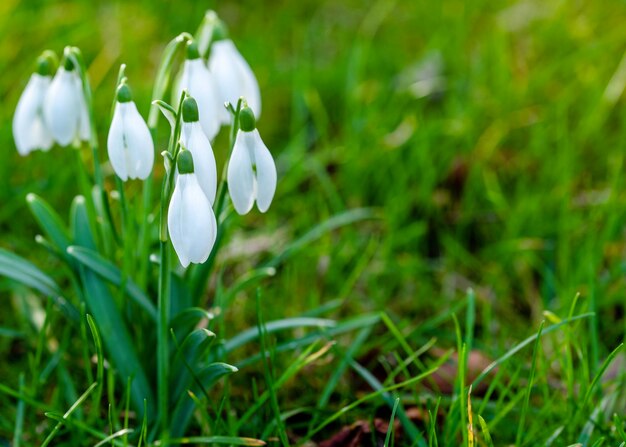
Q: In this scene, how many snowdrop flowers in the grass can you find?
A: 8